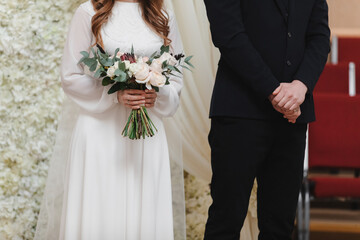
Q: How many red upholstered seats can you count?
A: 3